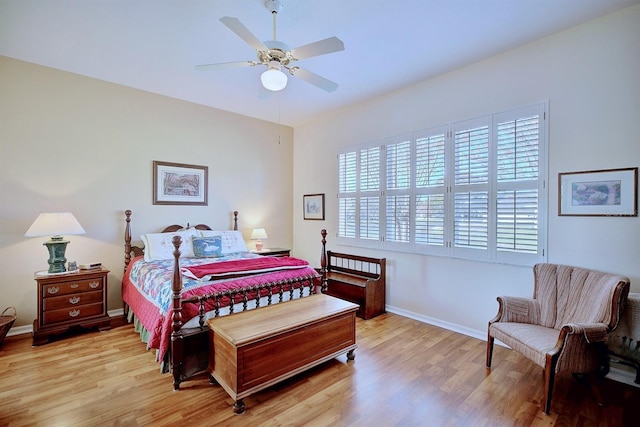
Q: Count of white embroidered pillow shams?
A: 2